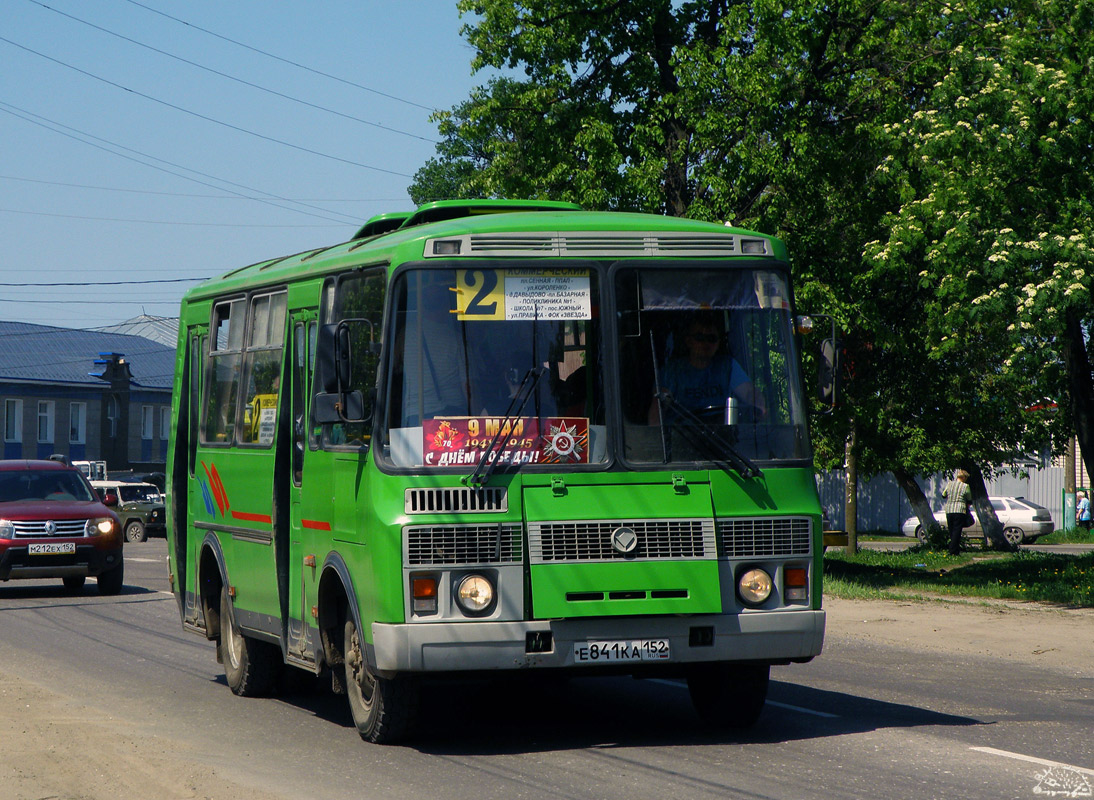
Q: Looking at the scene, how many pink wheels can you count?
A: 0